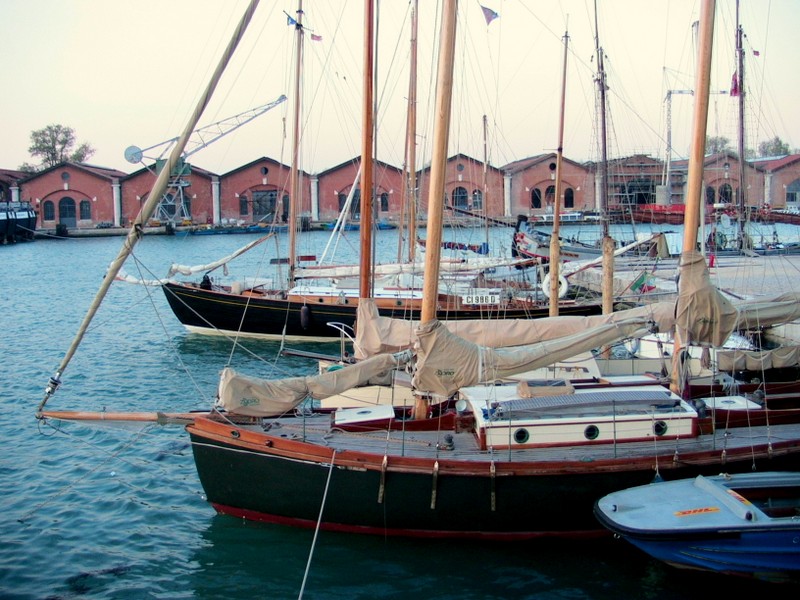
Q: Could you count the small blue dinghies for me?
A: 1